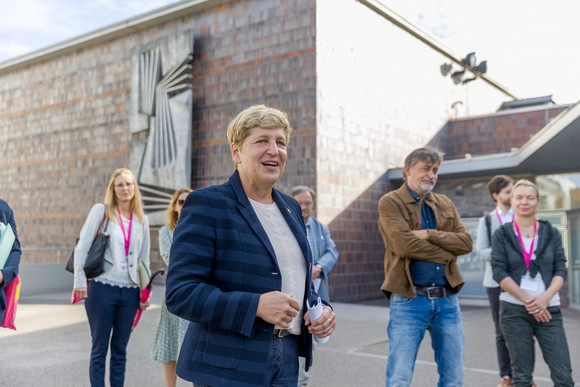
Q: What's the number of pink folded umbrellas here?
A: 1